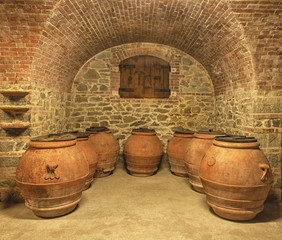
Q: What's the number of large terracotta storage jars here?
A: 7